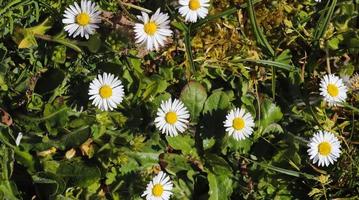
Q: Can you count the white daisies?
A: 9